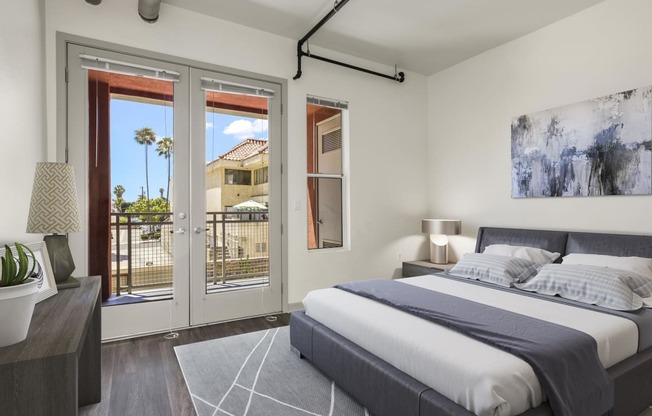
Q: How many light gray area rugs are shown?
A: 1